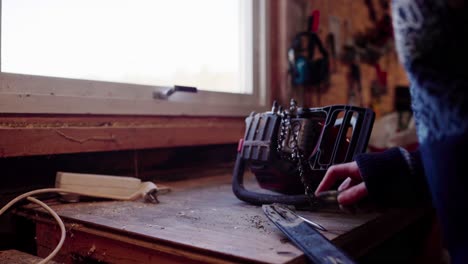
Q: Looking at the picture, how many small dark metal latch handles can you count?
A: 1